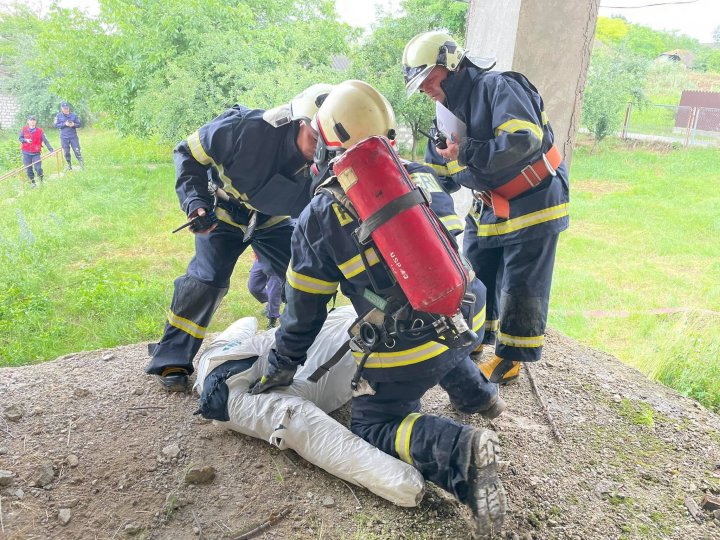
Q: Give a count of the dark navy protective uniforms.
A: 3